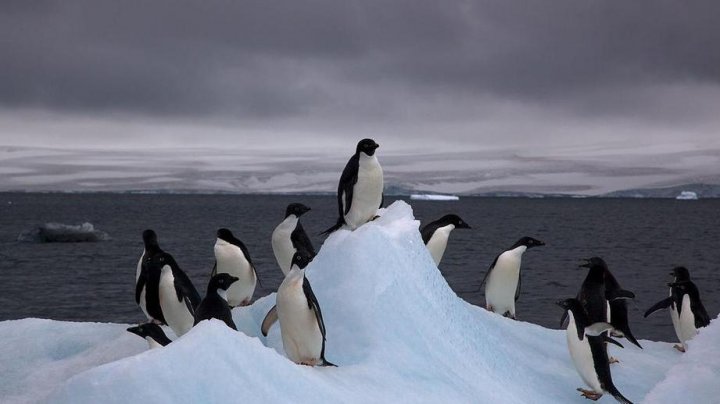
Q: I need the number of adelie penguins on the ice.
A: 15